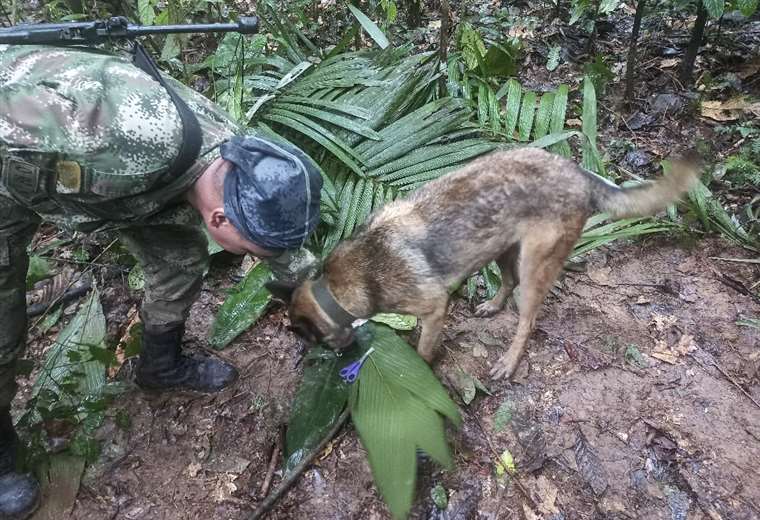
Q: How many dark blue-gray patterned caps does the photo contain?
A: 1